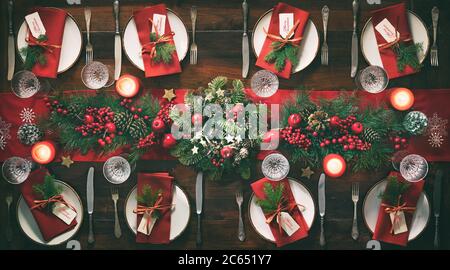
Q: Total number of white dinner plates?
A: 8